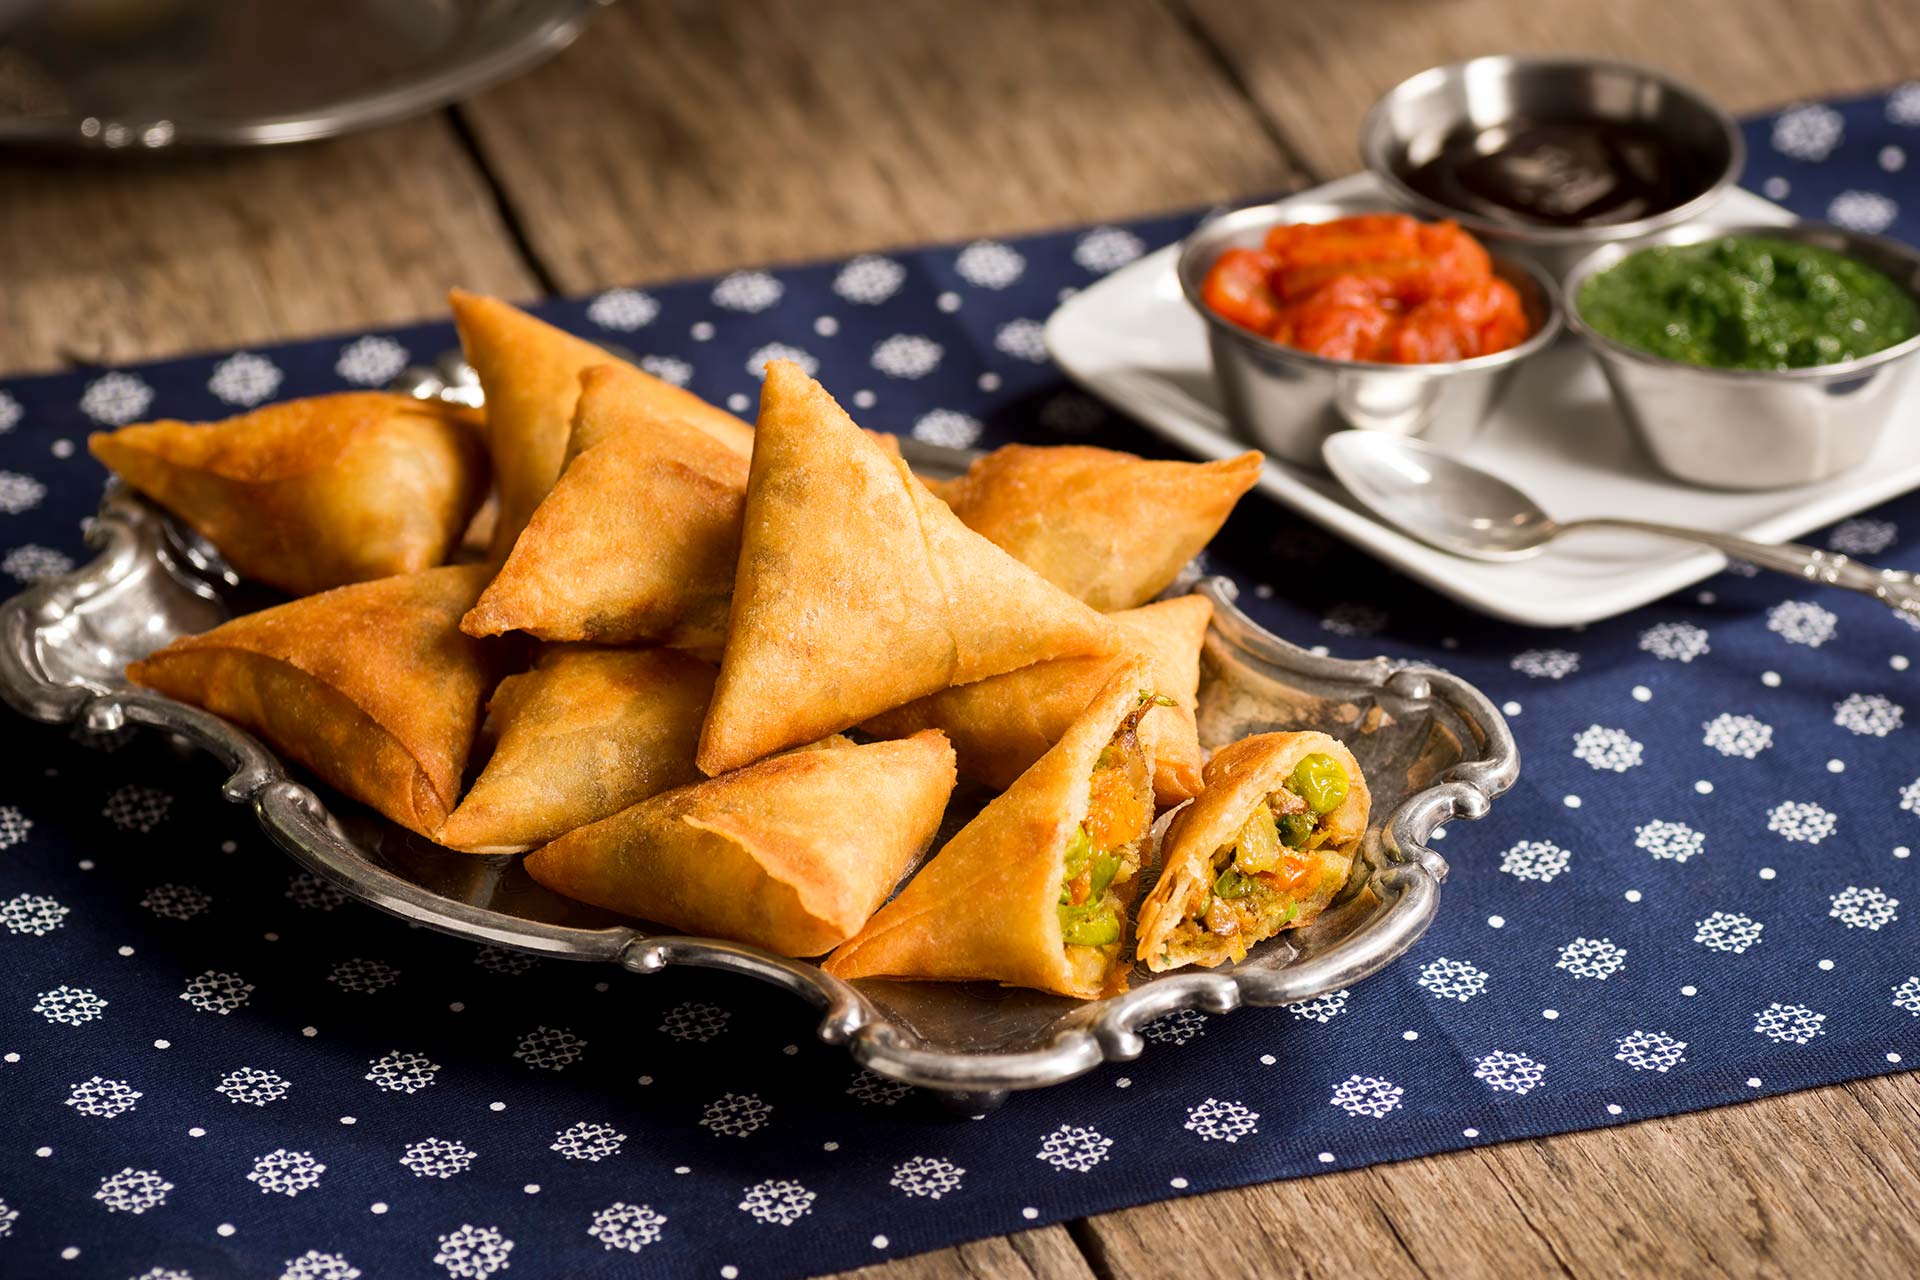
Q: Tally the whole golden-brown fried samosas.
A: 9